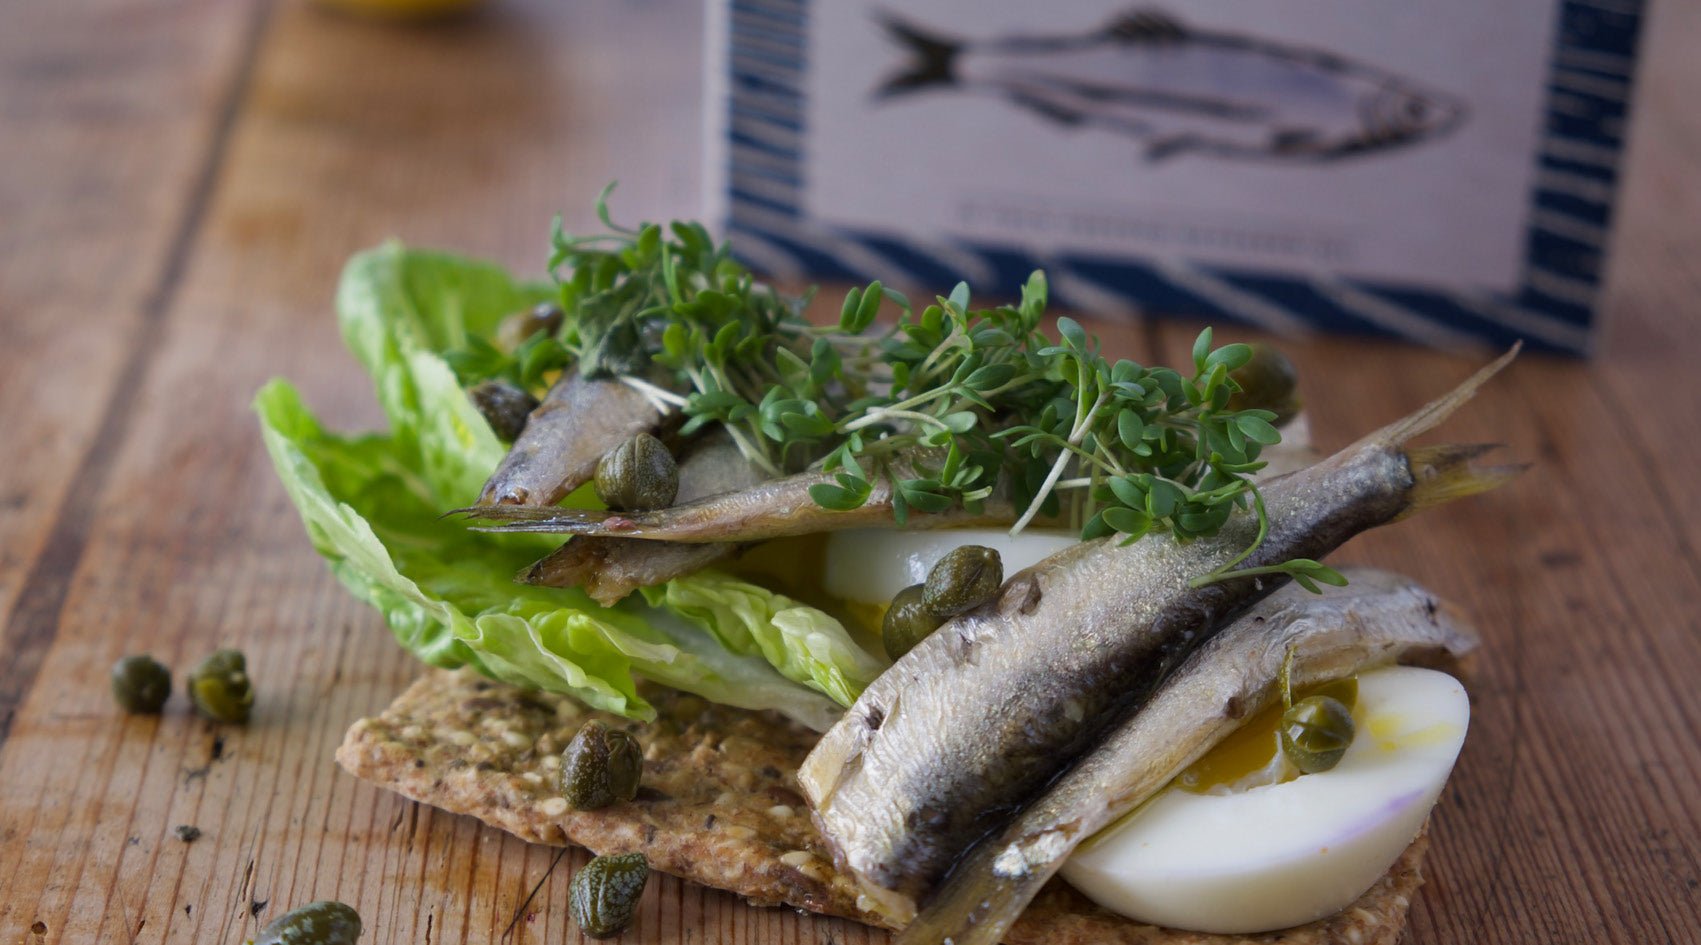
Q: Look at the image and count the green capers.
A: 12